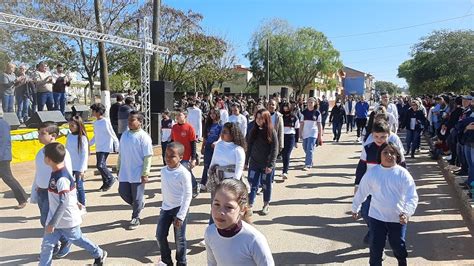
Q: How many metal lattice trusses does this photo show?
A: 2